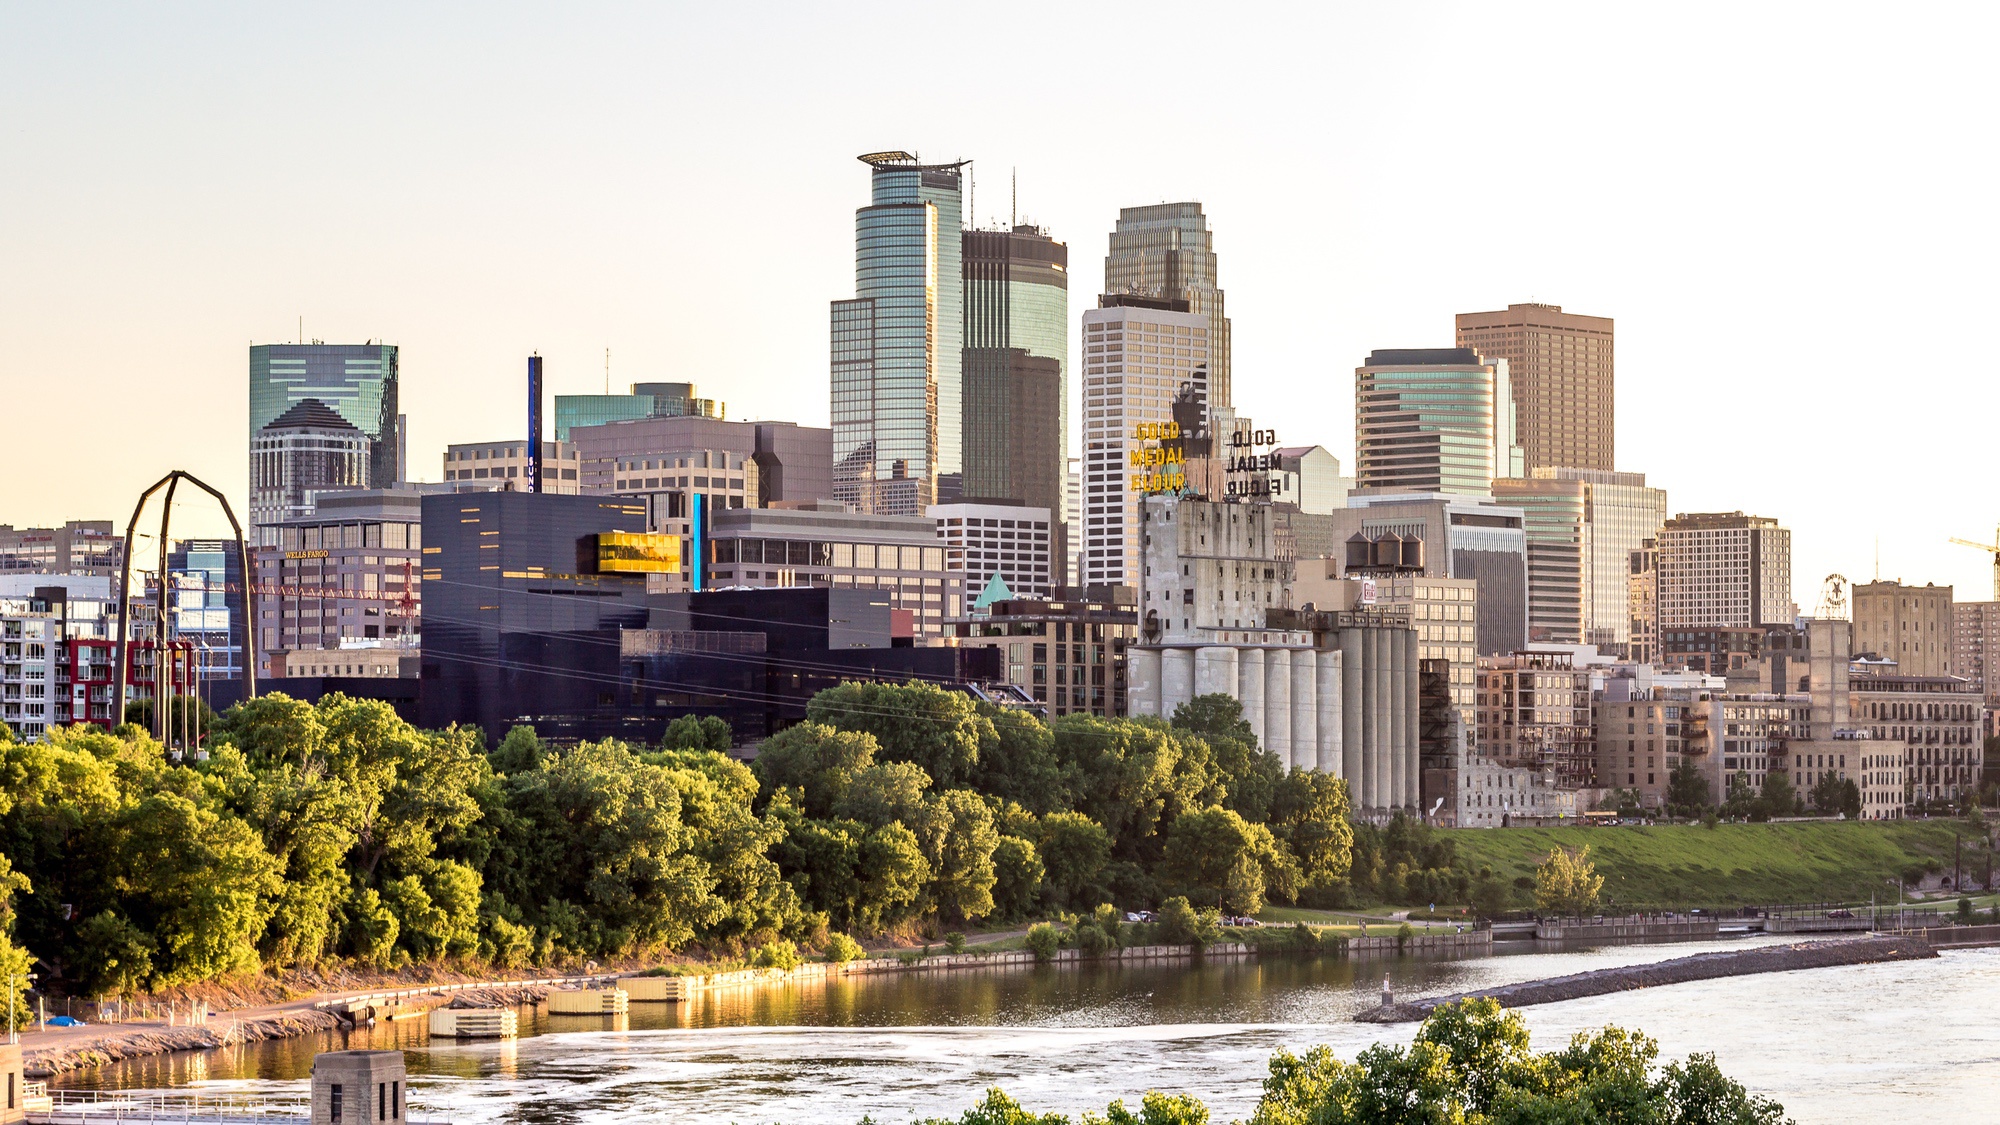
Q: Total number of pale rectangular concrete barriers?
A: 3